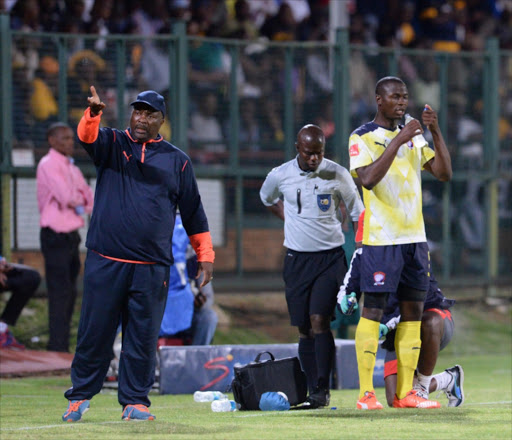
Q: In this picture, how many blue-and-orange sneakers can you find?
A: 2